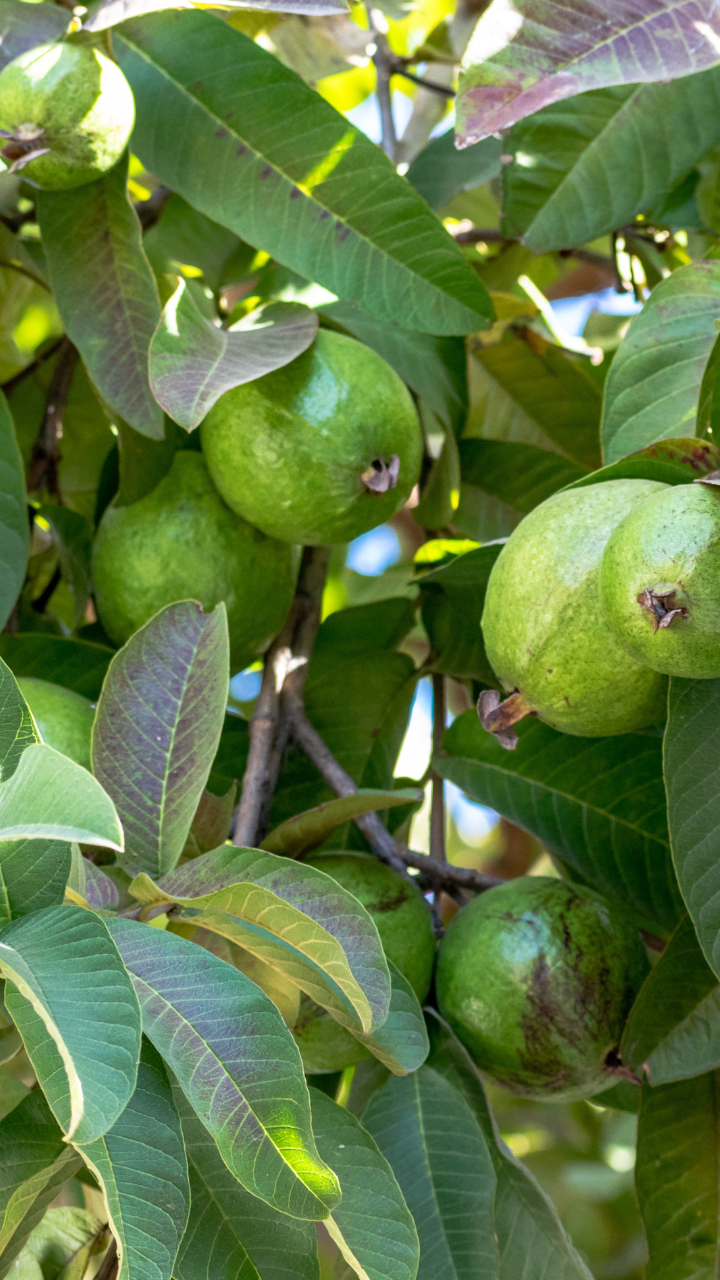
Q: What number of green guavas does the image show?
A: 8